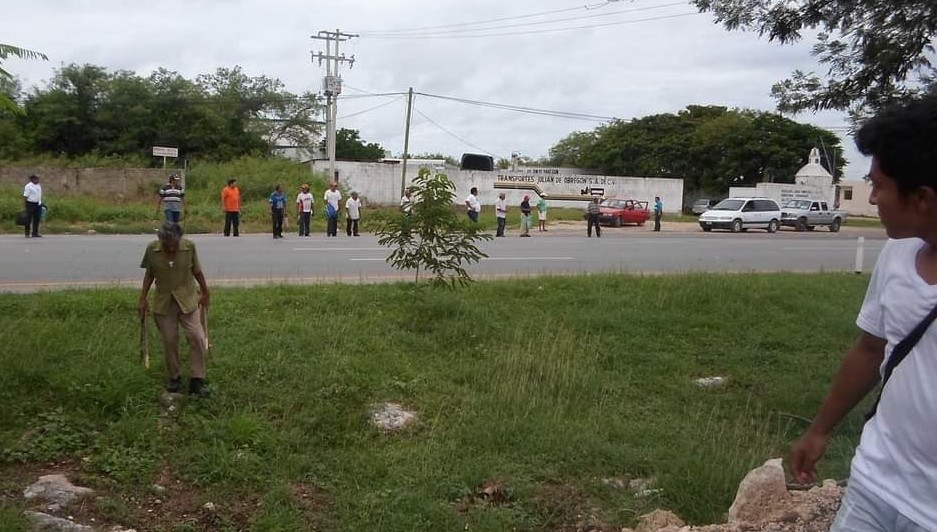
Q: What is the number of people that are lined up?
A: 14